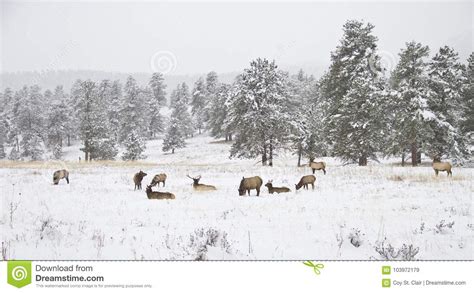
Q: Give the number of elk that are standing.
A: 7